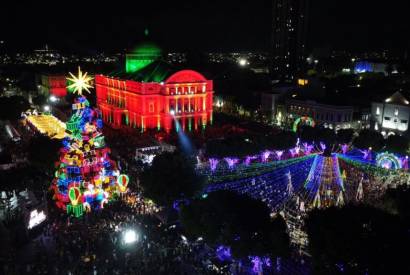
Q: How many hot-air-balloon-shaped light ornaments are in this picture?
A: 2